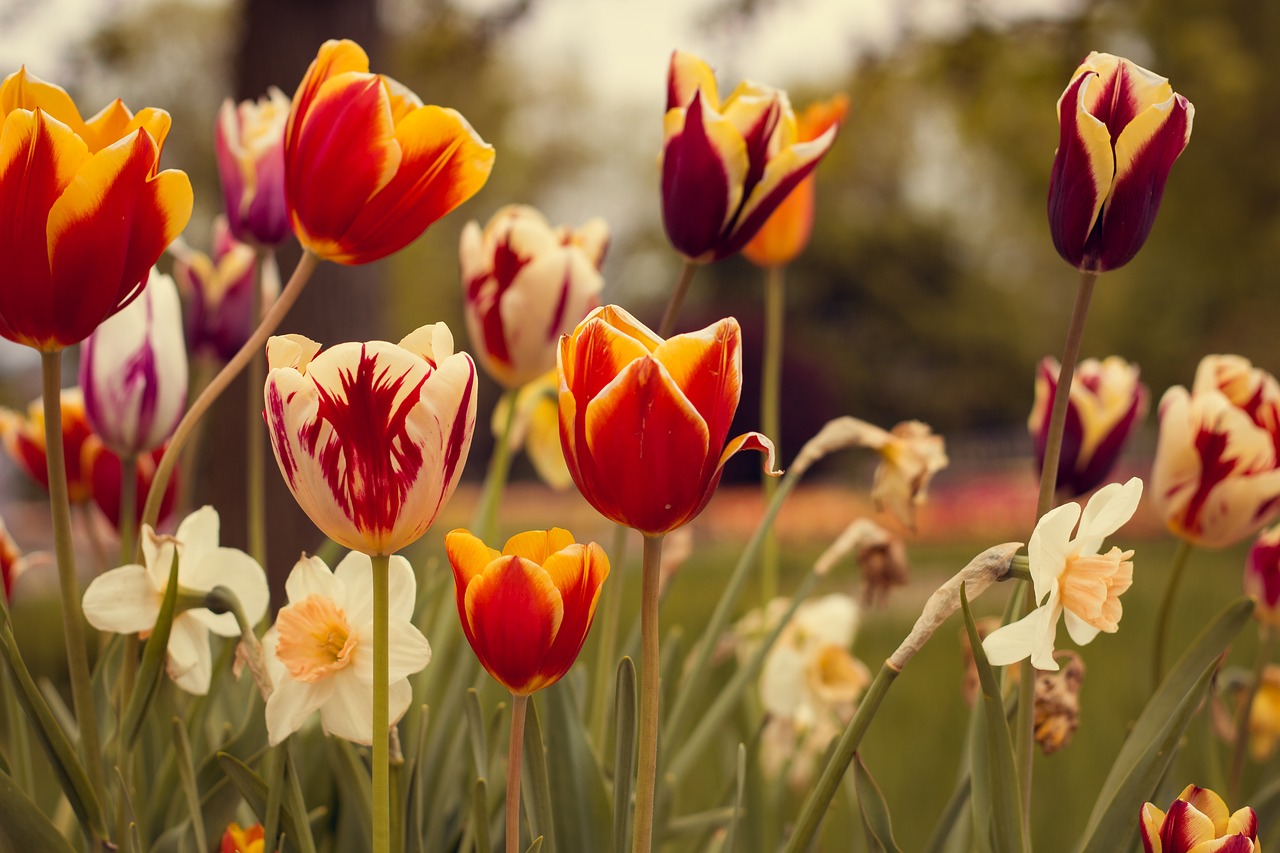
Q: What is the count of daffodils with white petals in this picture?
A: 4